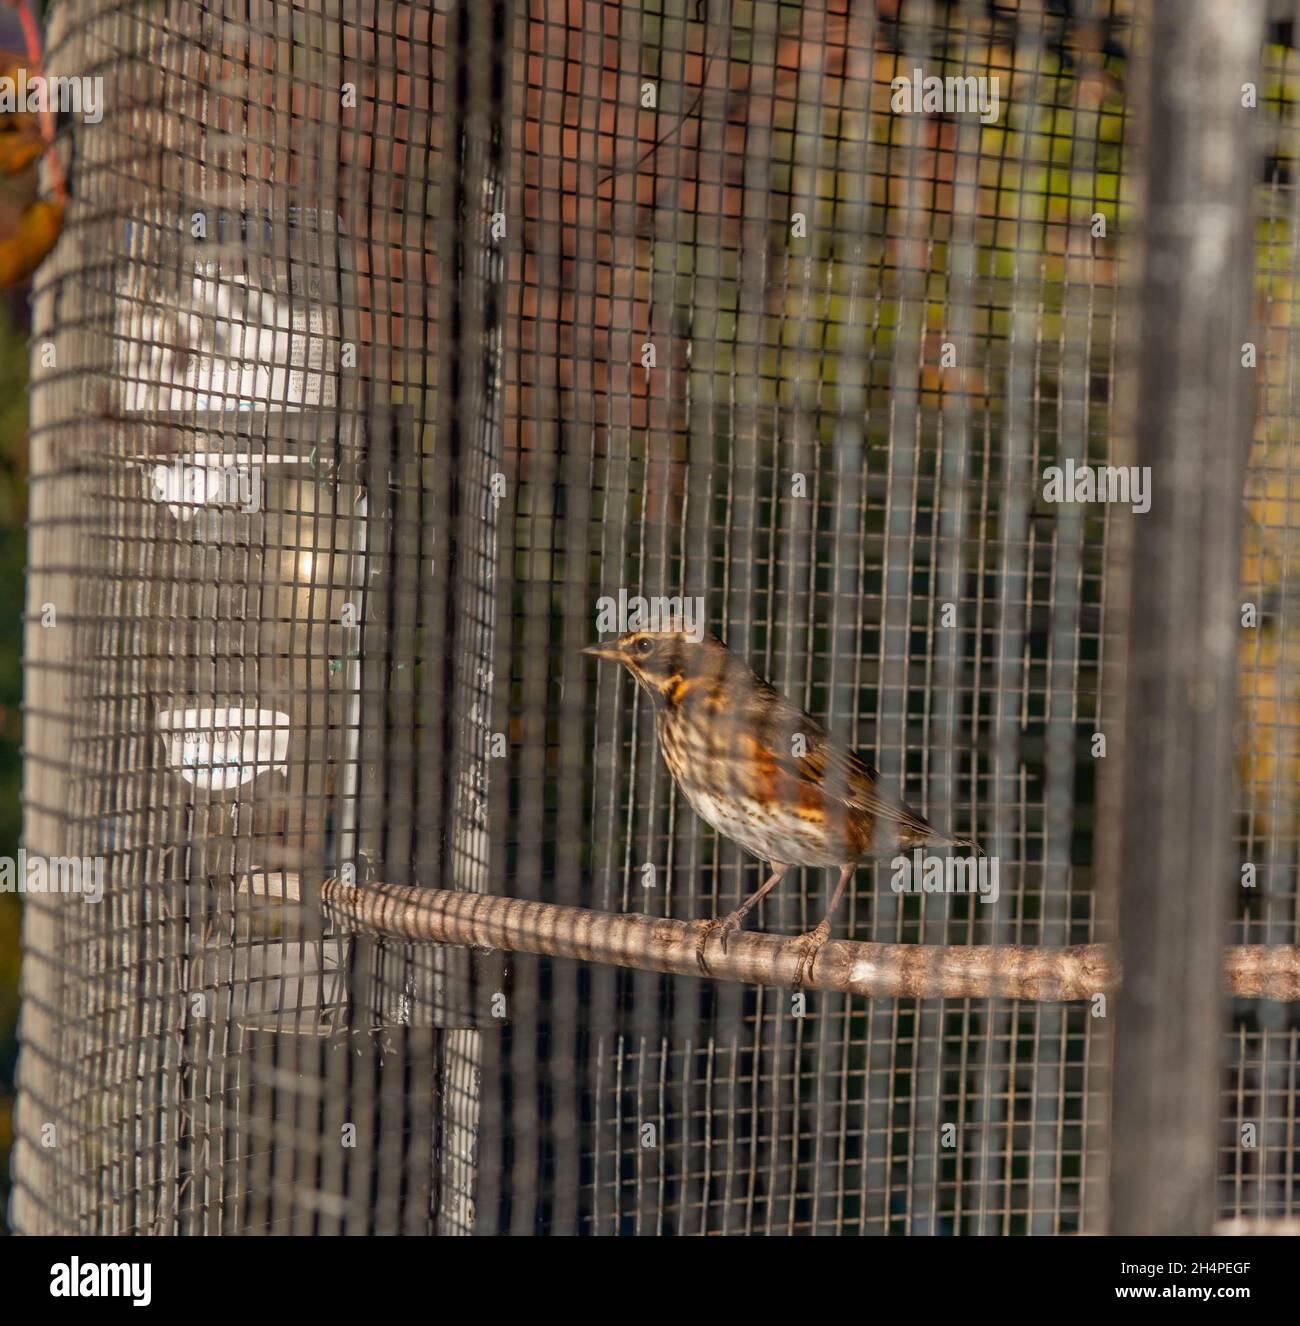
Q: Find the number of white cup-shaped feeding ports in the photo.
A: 2